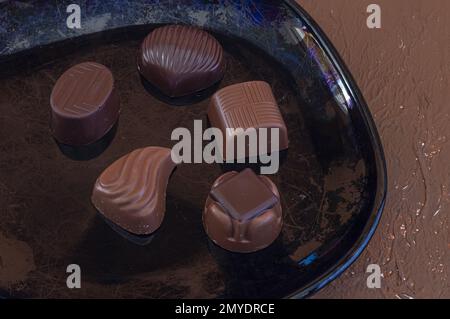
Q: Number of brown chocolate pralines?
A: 5